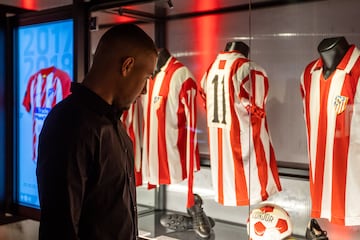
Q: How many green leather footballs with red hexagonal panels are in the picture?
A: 0